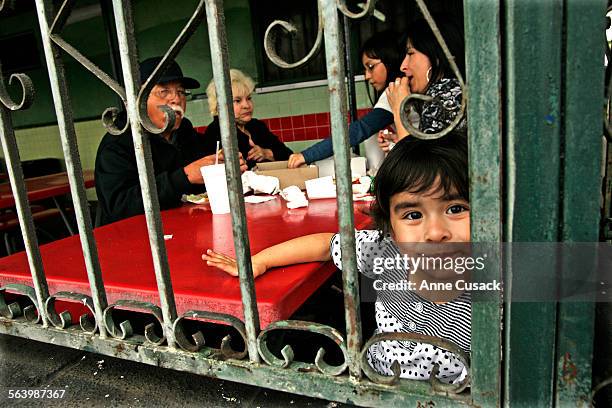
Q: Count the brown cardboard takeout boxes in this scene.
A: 1